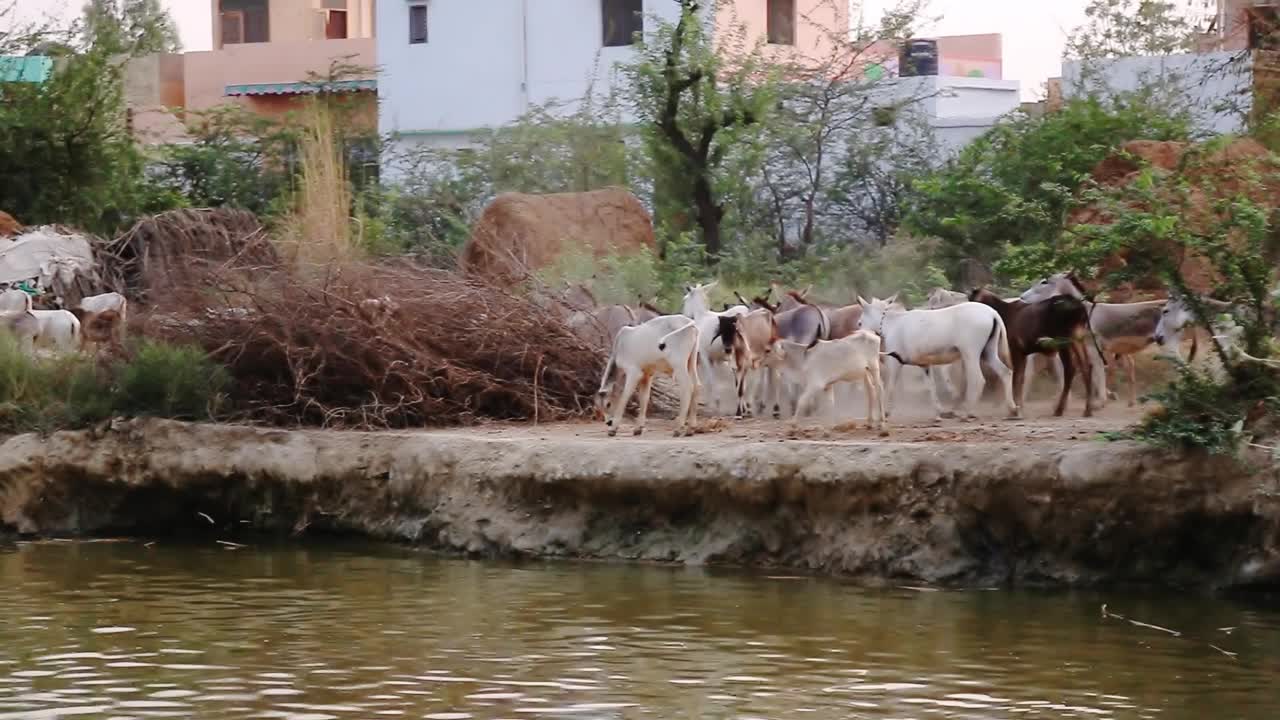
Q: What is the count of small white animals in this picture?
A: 2